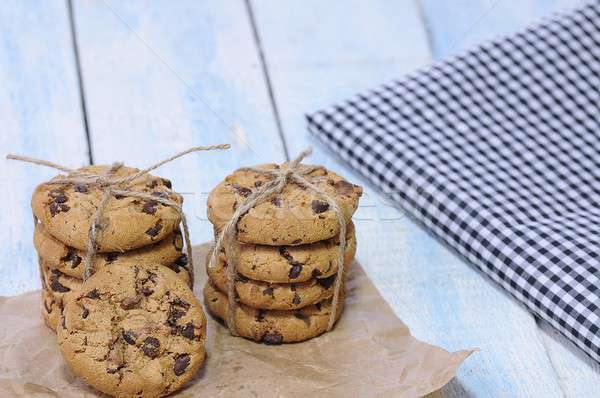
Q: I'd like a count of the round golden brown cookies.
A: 9